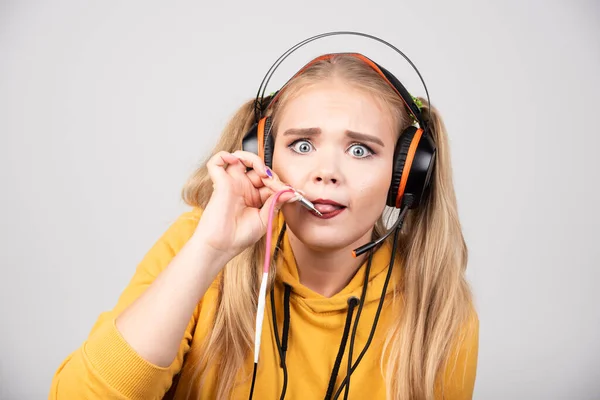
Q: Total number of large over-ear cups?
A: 2